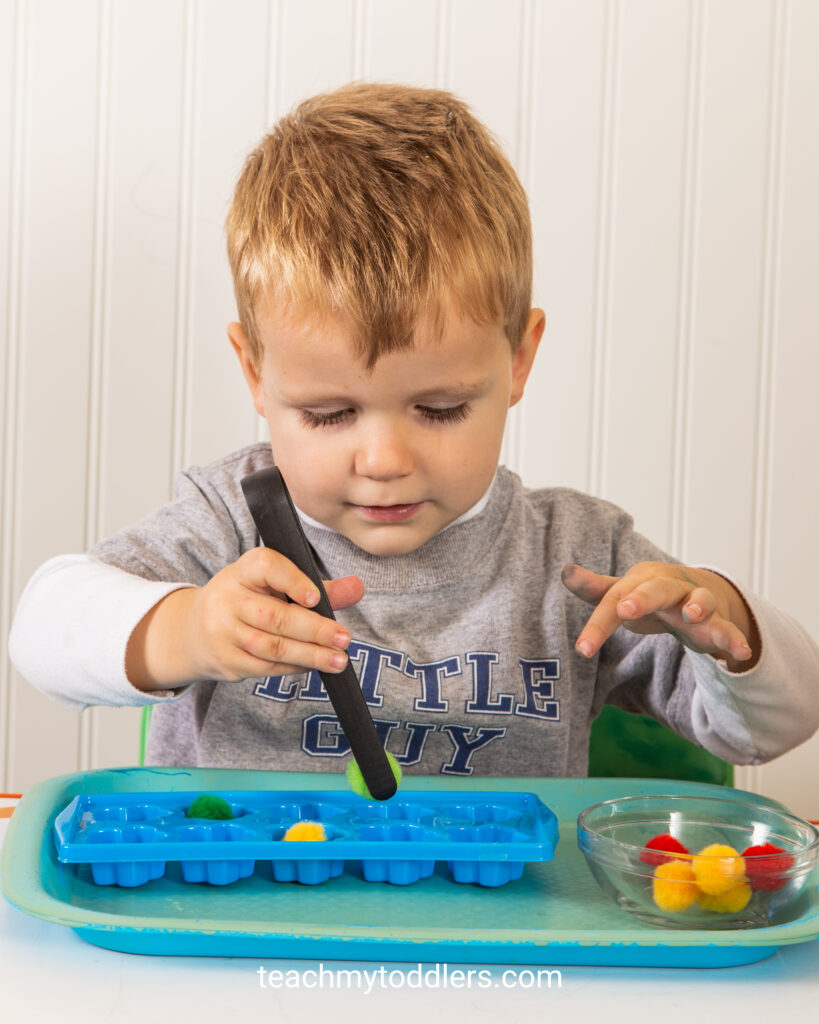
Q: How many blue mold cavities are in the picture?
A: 10